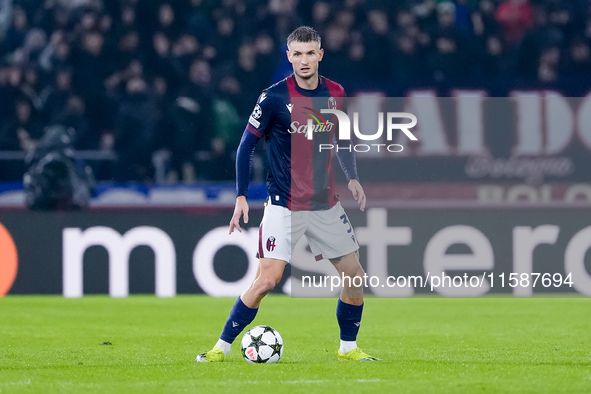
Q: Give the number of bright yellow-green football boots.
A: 2